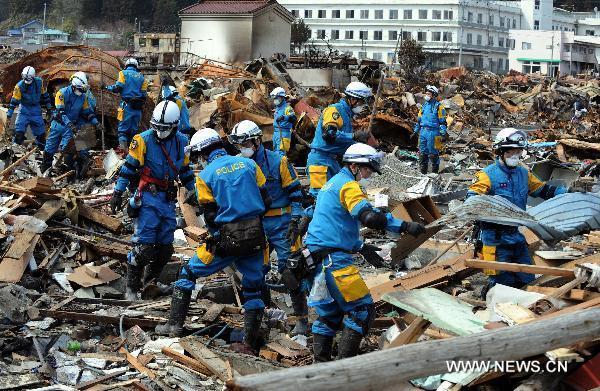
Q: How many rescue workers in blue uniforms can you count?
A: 13